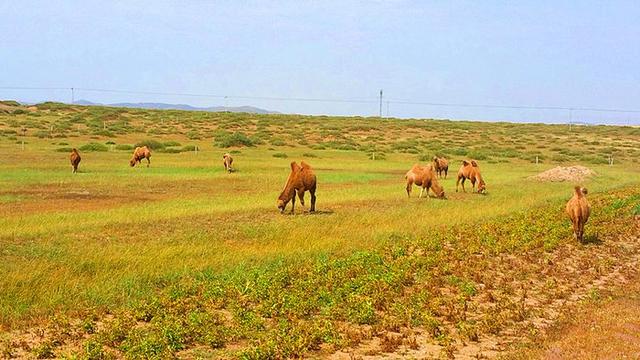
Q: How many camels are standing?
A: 8